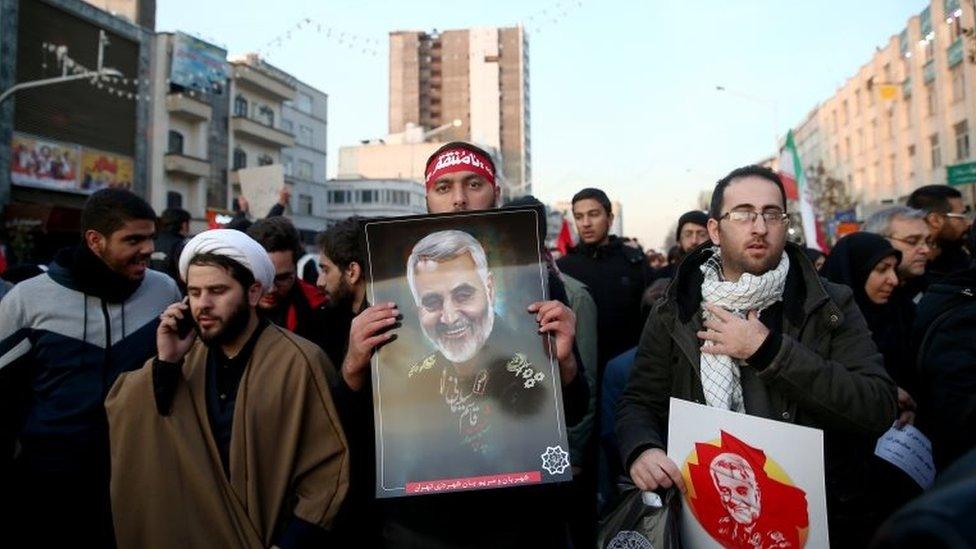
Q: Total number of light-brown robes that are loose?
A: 1